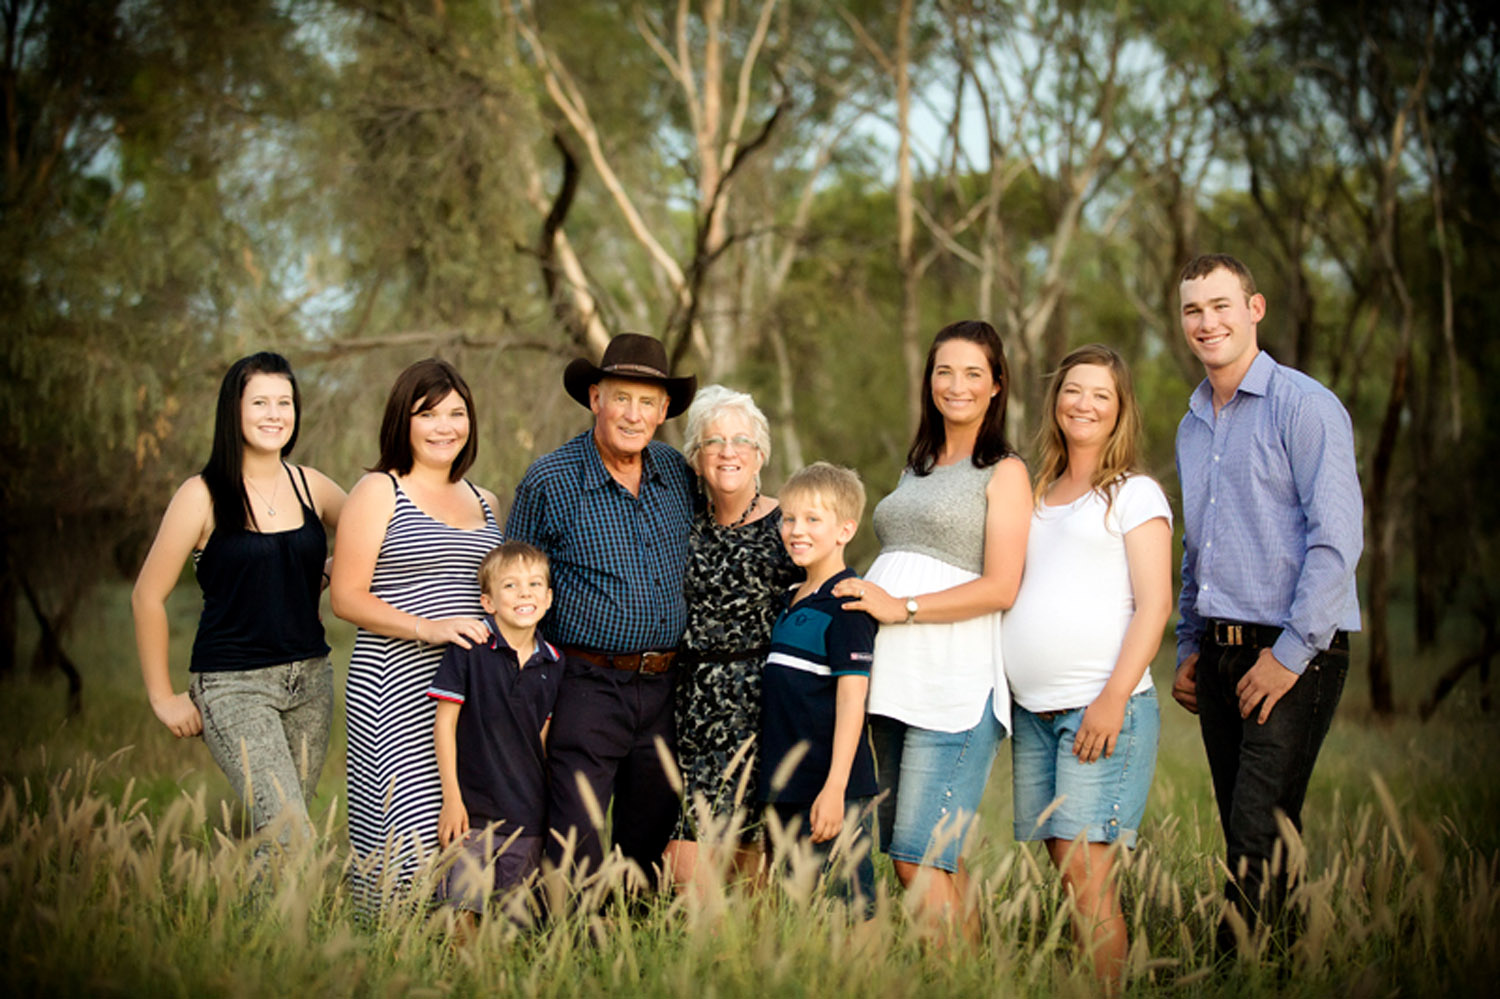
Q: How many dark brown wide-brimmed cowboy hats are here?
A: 1